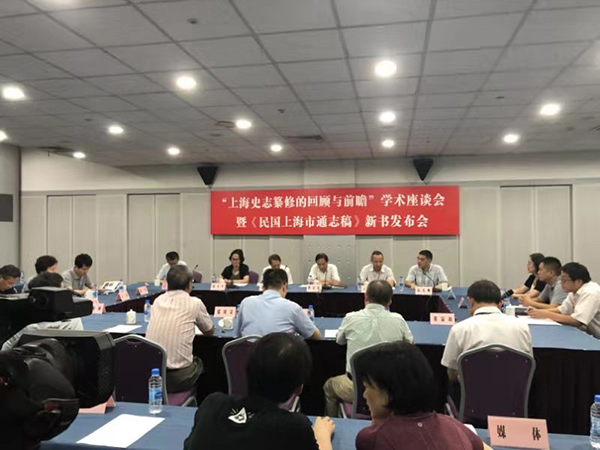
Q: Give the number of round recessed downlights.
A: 13